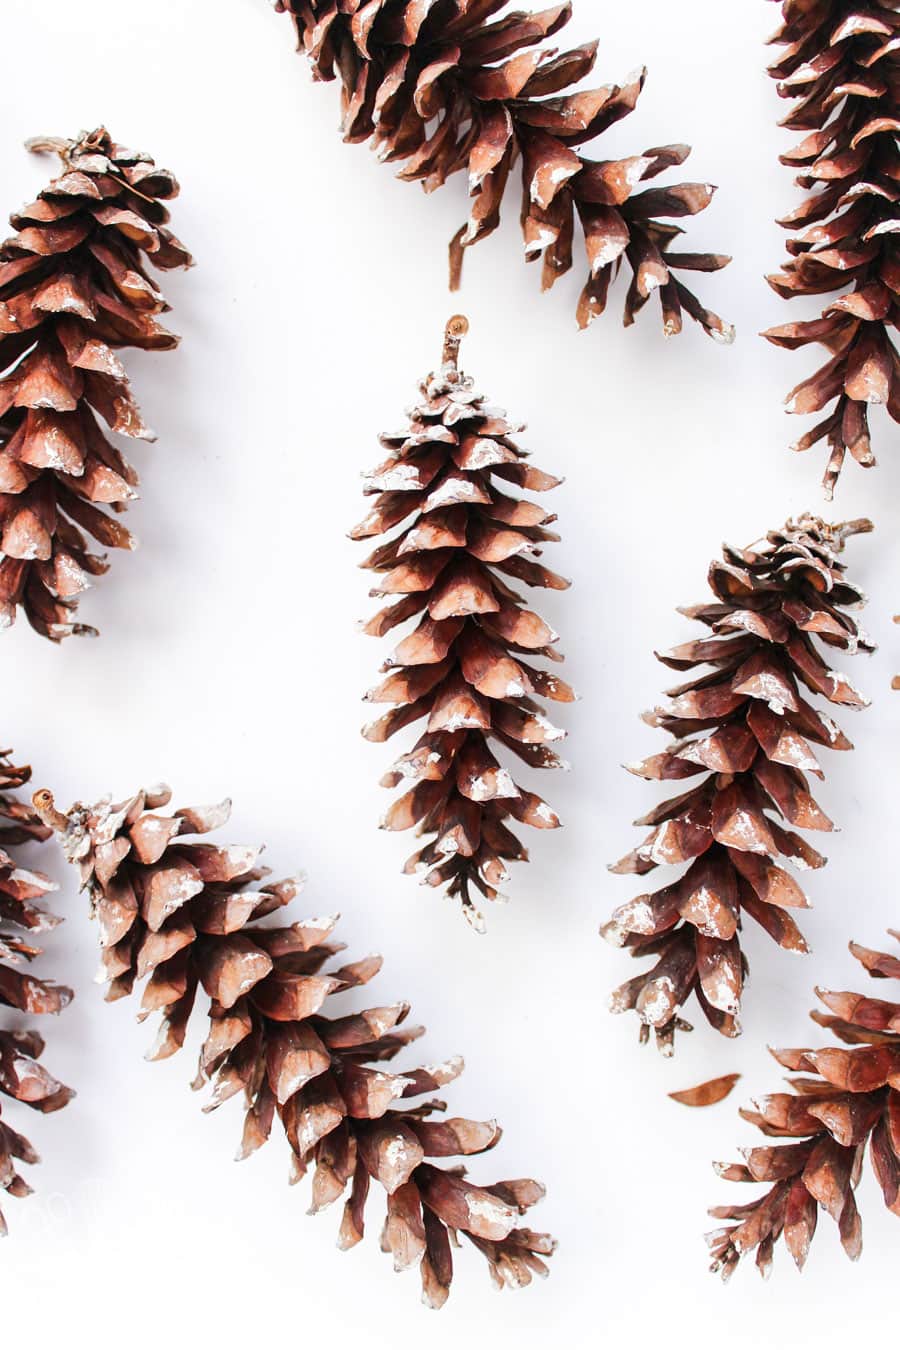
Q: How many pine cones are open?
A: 8